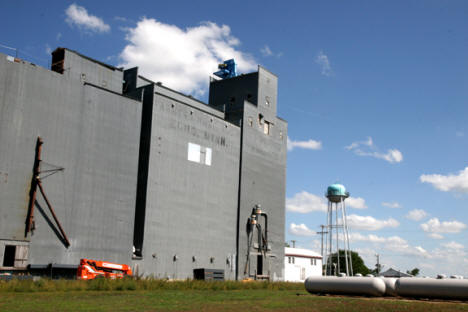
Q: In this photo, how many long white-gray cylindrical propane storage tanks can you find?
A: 3